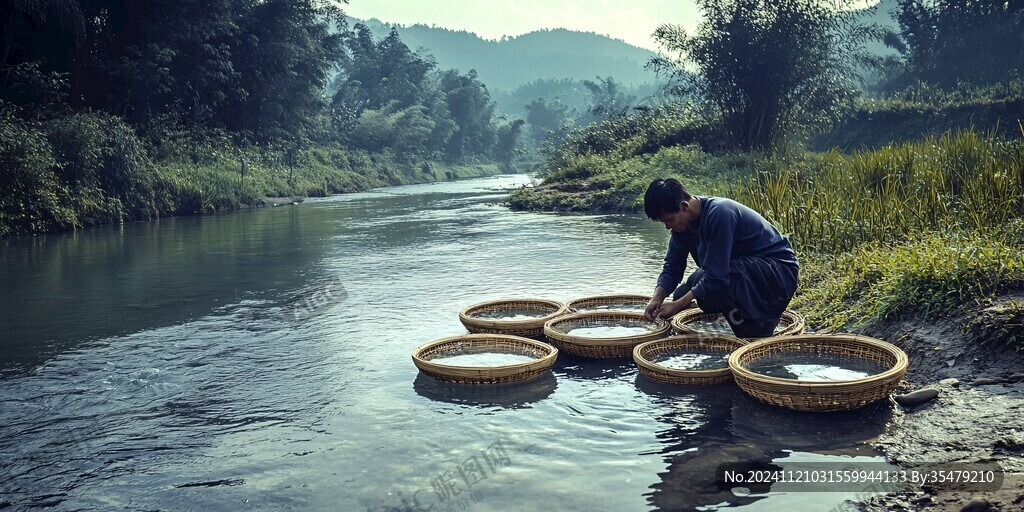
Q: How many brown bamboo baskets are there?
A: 7